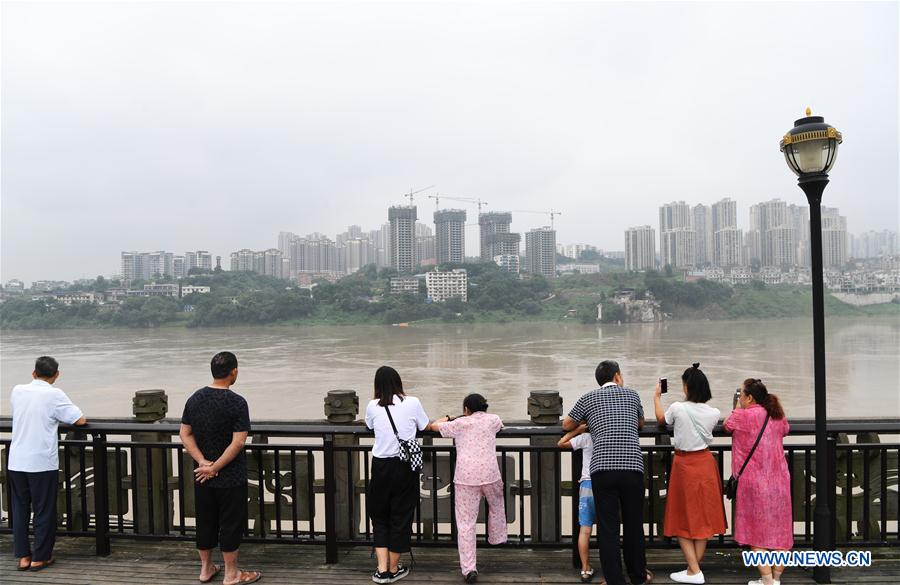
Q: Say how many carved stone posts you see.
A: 3